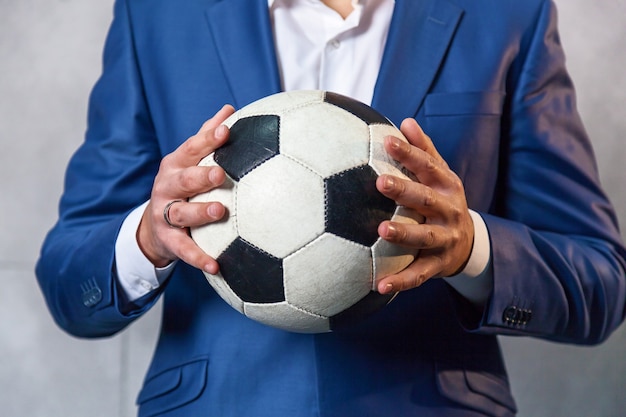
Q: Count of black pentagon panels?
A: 5